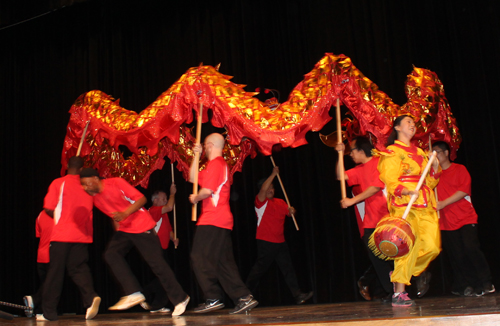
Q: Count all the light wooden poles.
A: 7